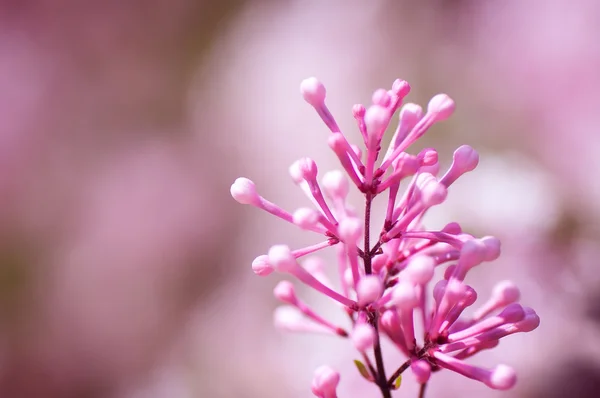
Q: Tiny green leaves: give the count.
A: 2